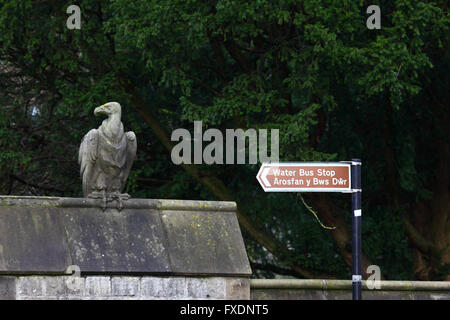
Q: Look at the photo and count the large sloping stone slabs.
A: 3